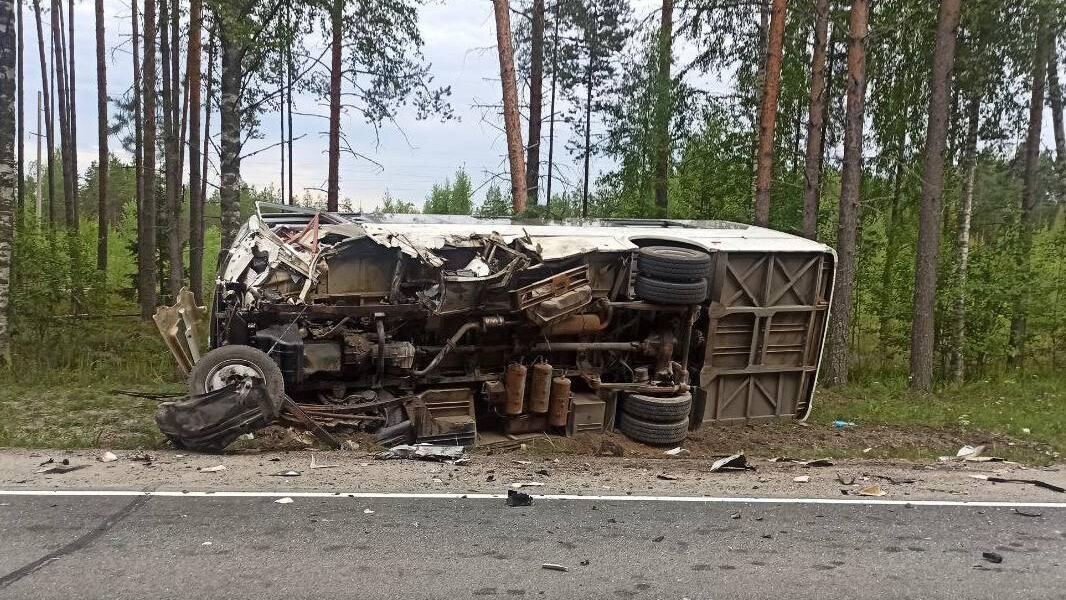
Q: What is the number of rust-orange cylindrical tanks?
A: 3